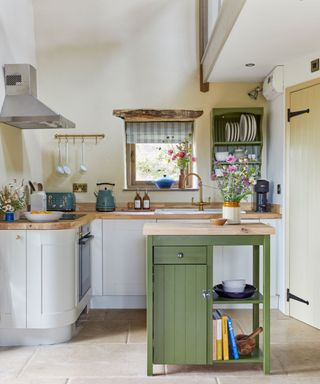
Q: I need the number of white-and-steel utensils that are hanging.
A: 3